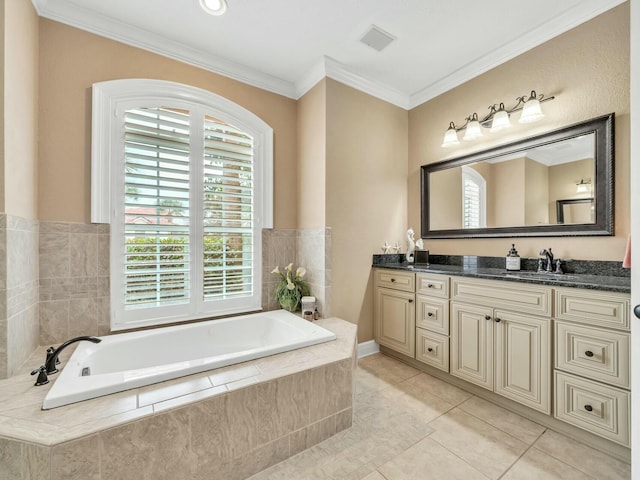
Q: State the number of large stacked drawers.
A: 2